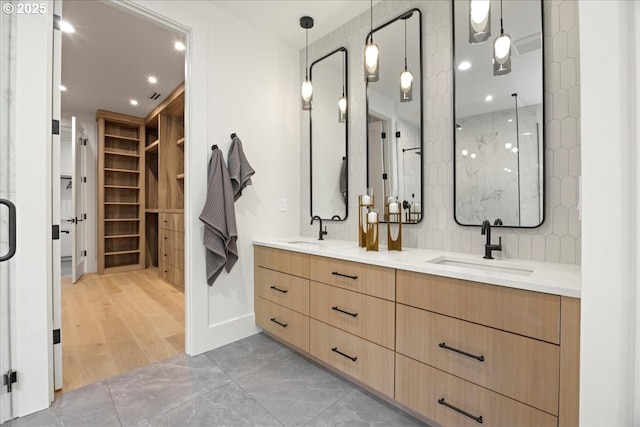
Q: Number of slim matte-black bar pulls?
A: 7